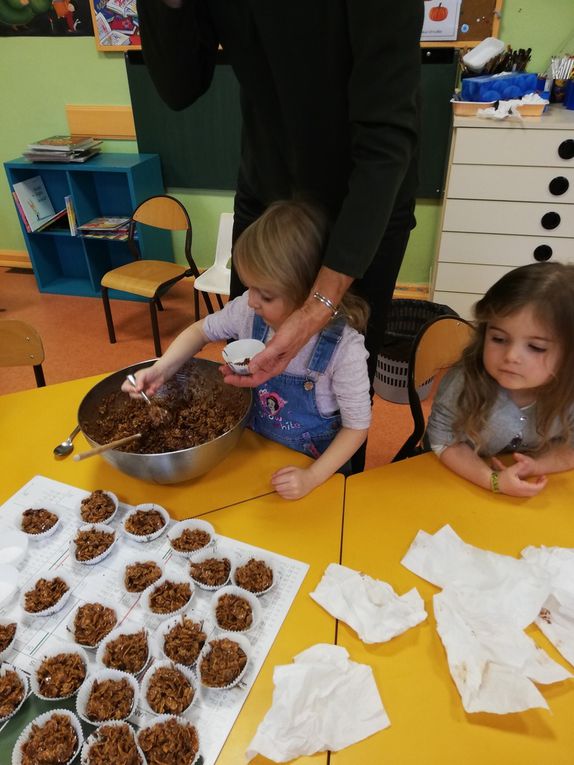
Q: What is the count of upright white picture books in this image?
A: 1